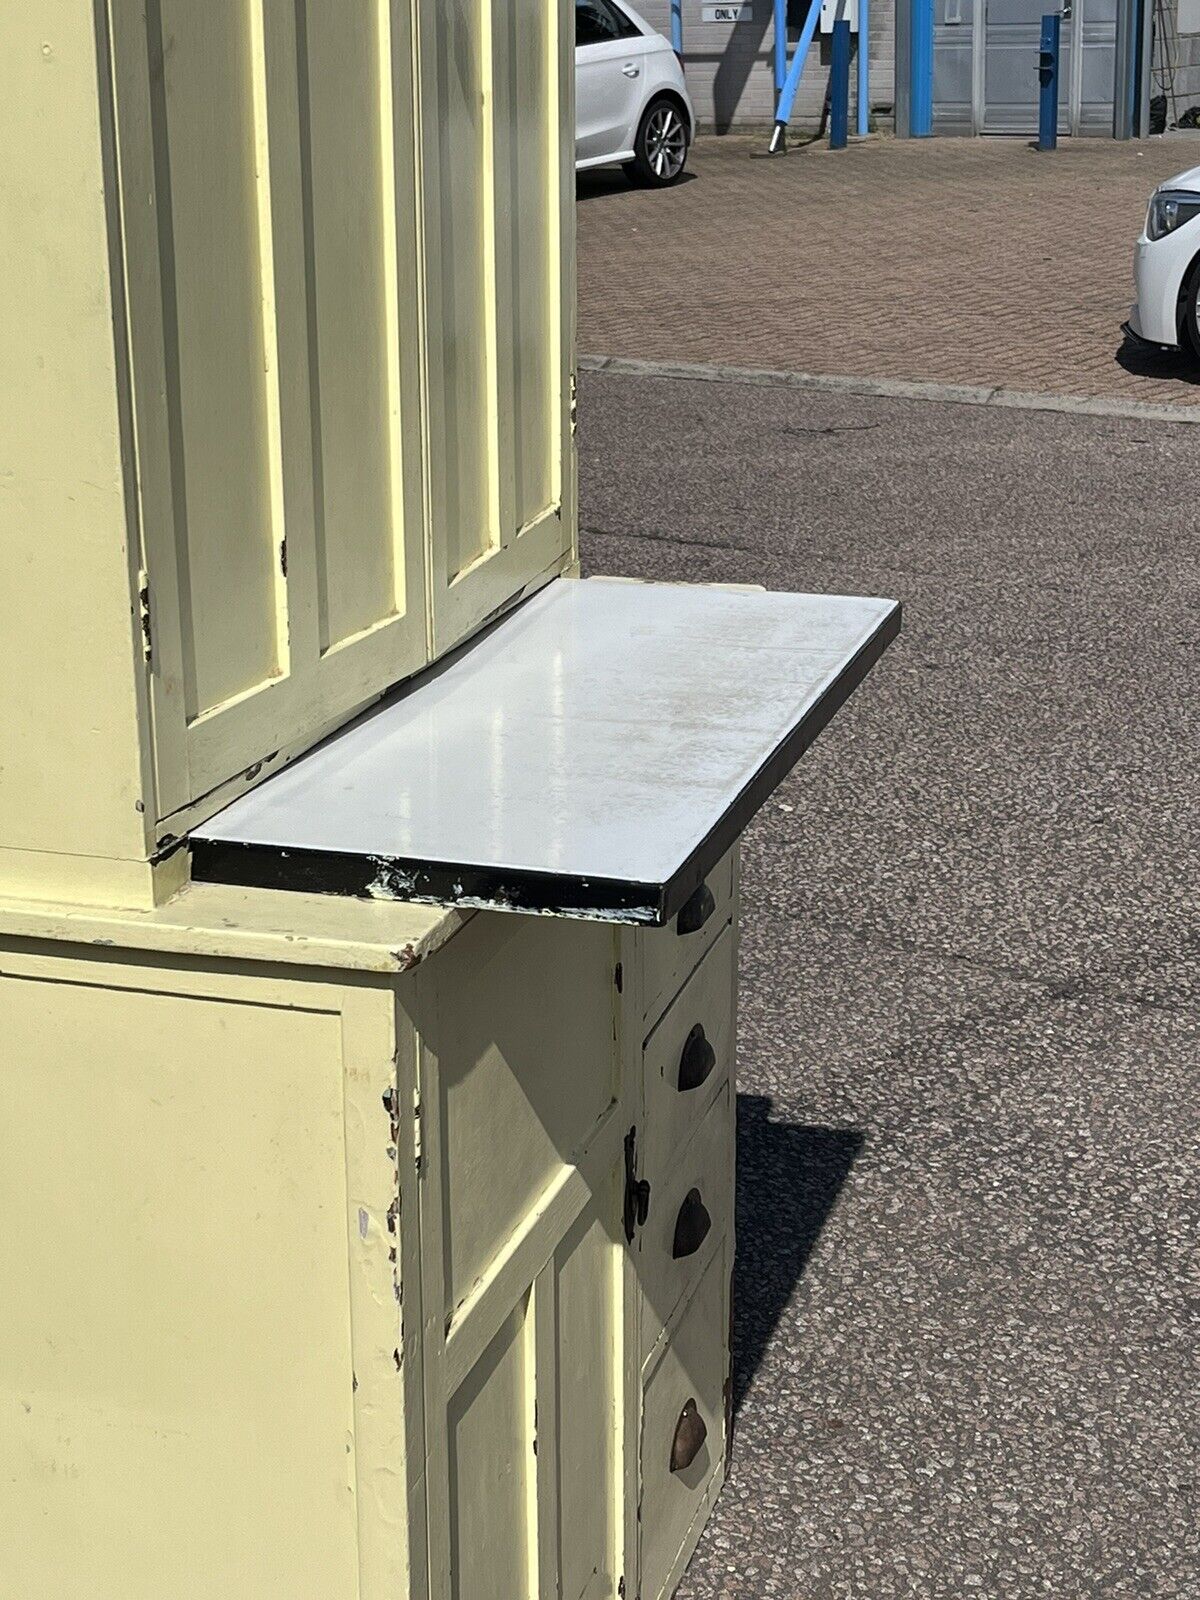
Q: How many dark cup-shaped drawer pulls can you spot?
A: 4